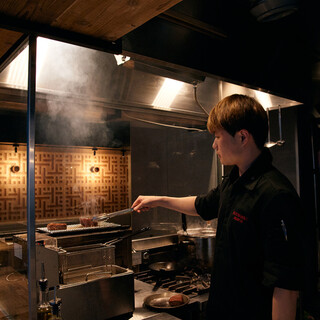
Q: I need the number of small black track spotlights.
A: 3